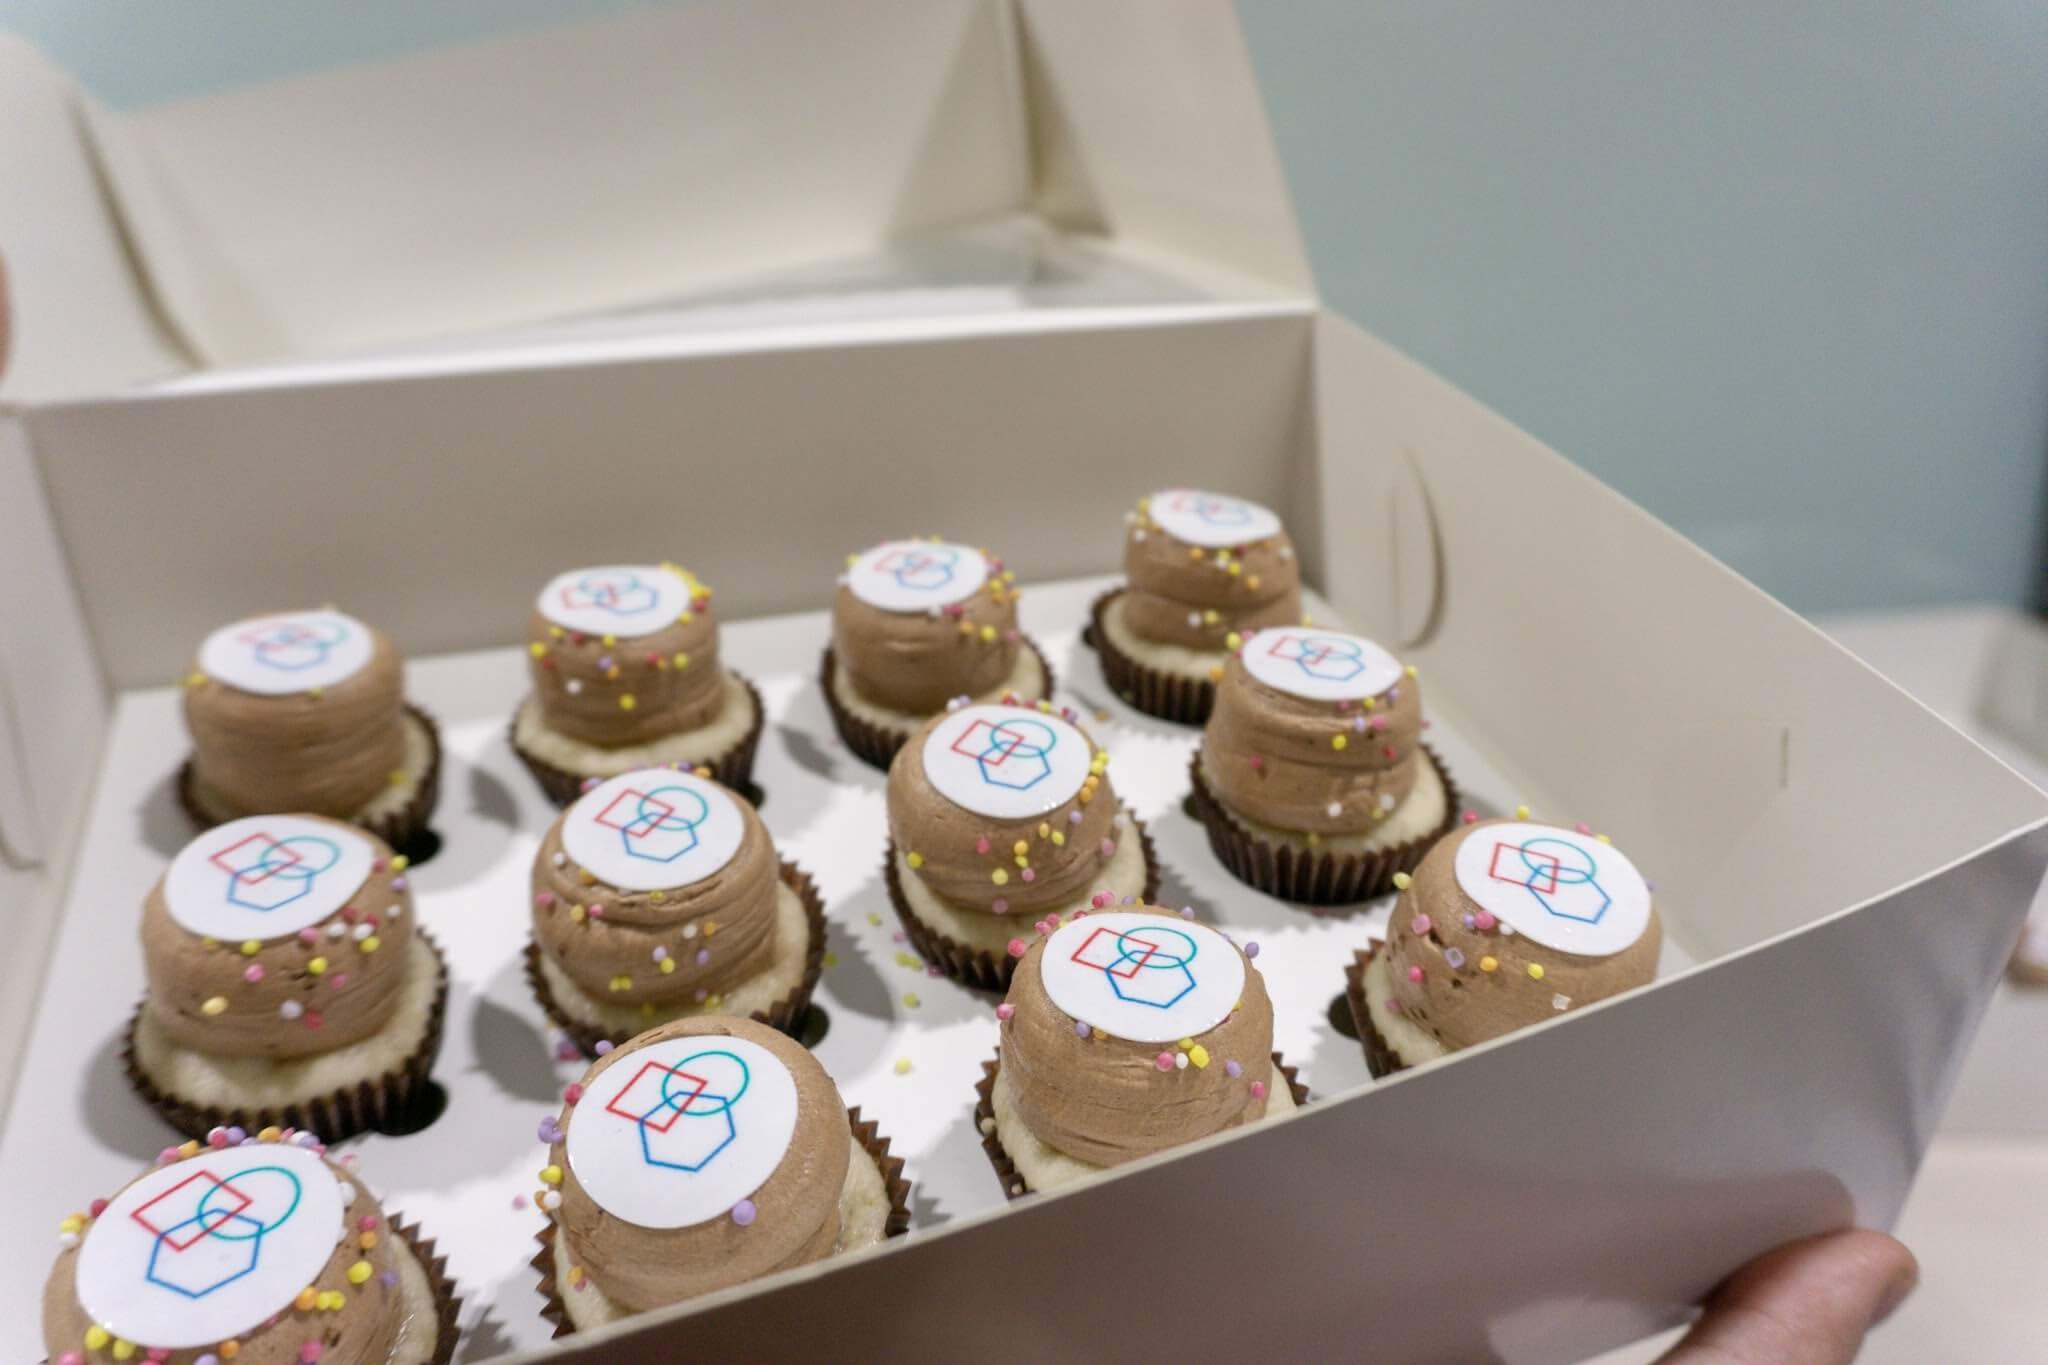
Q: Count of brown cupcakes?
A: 12